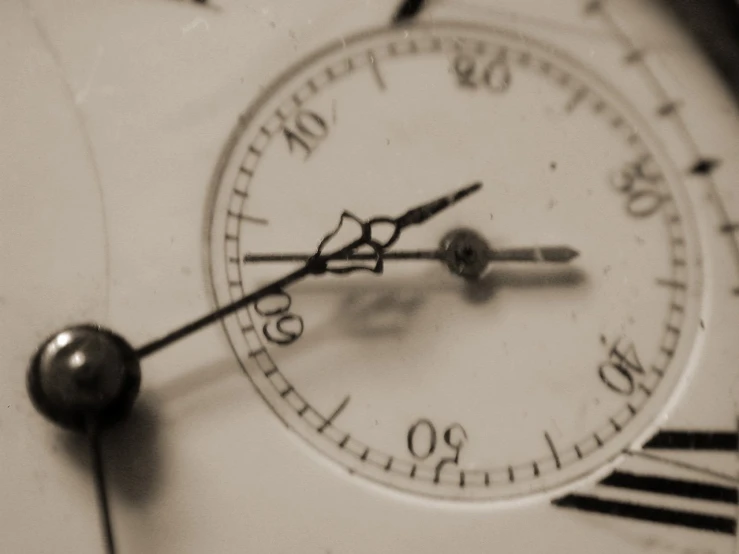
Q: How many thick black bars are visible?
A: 3